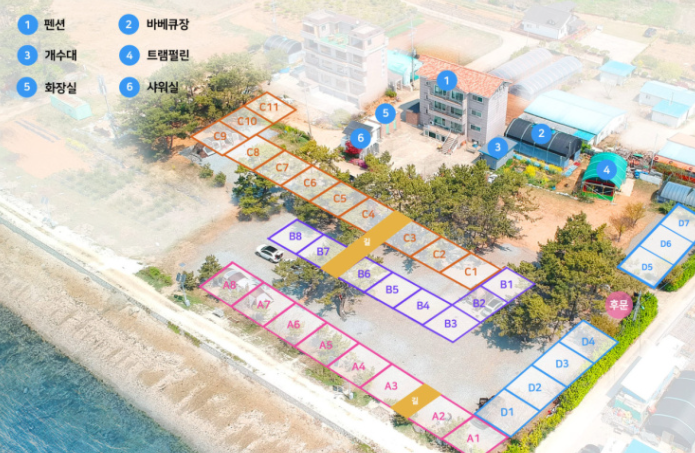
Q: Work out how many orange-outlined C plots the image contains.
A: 11